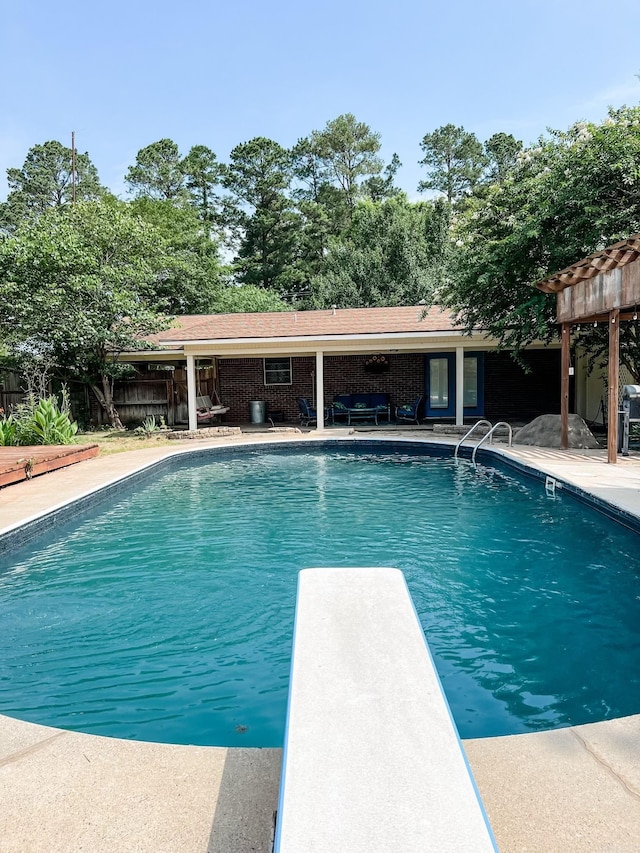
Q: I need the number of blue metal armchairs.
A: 2